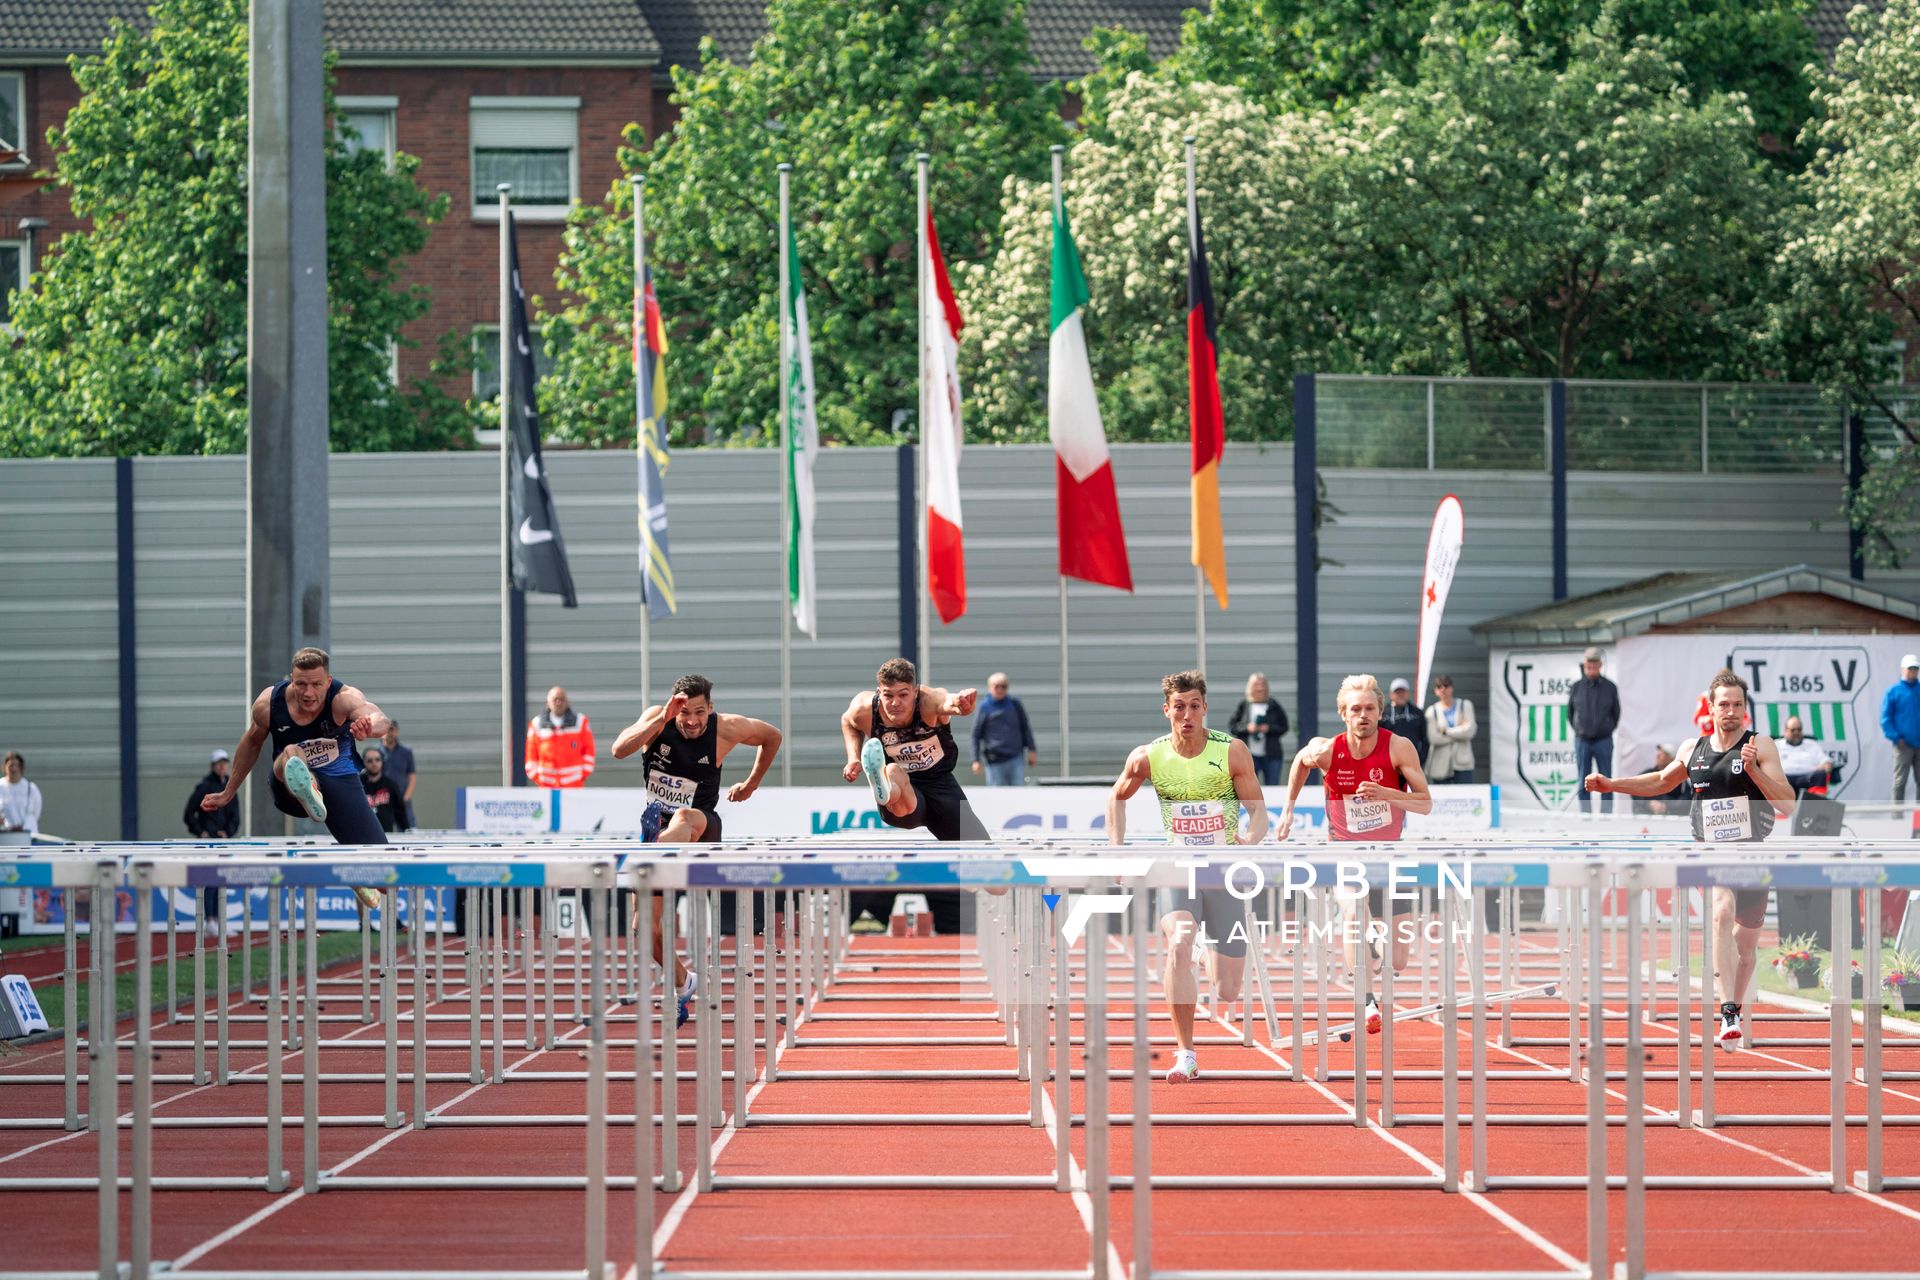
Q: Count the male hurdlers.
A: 6